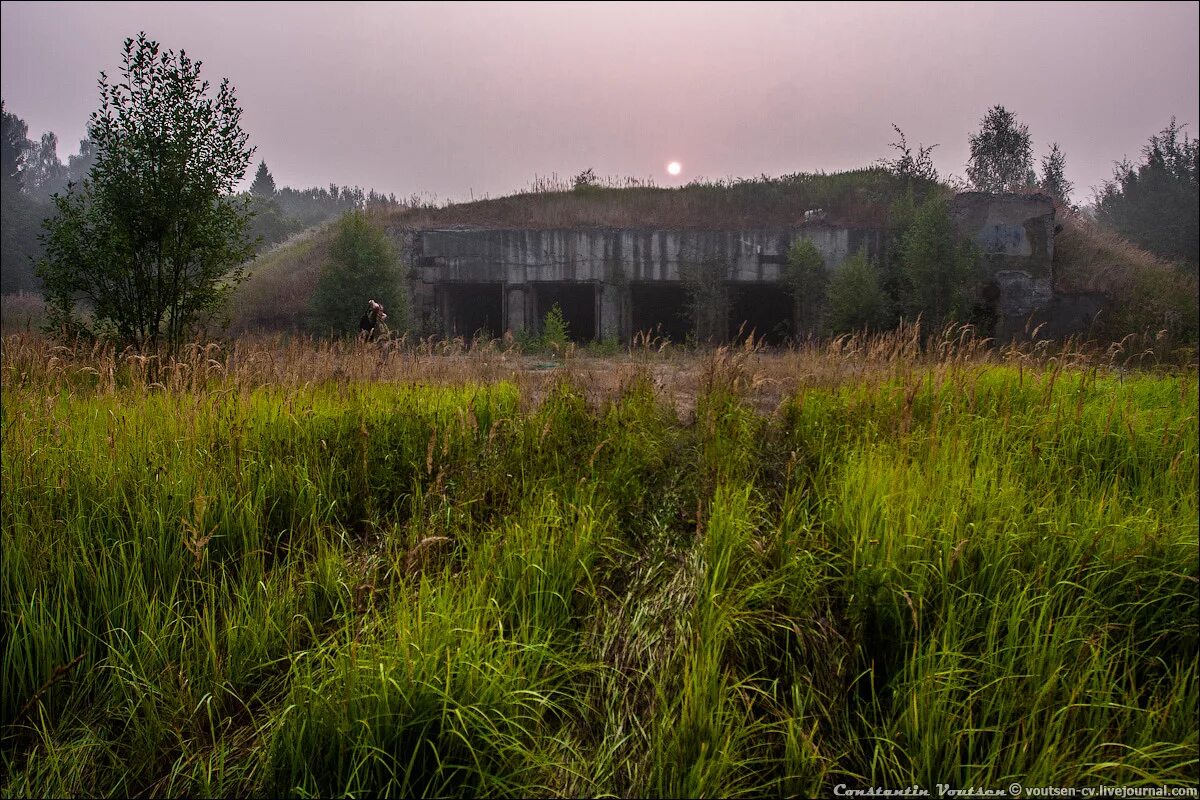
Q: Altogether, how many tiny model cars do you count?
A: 0